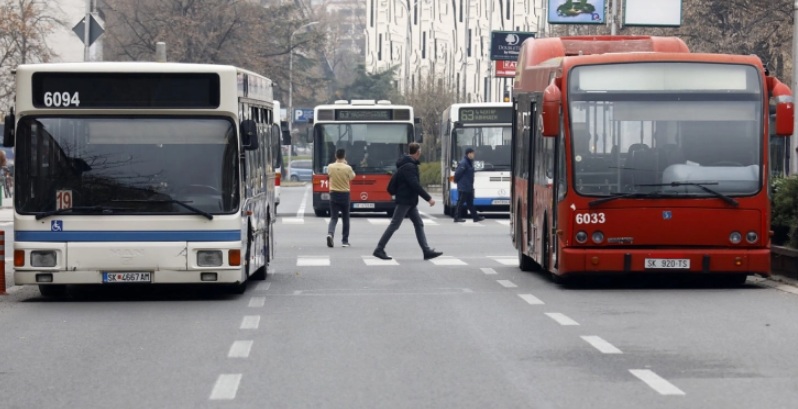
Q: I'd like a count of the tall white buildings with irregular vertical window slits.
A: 1